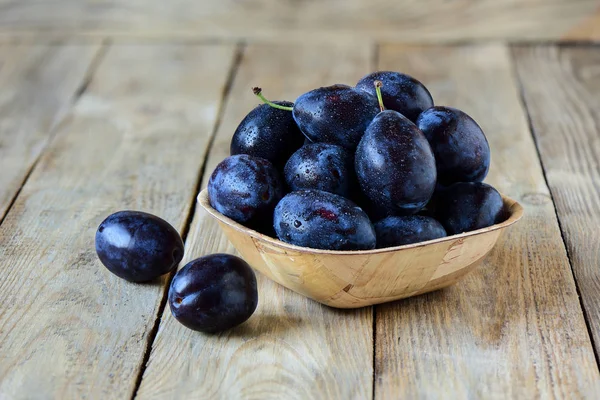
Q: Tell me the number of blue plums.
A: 12